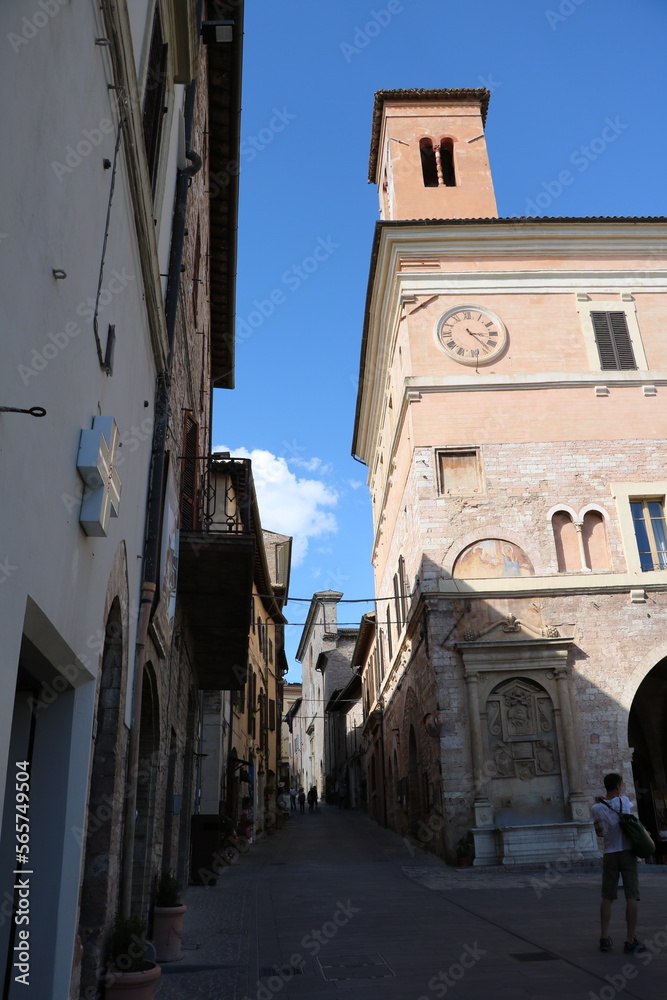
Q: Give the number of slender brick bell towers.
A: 1